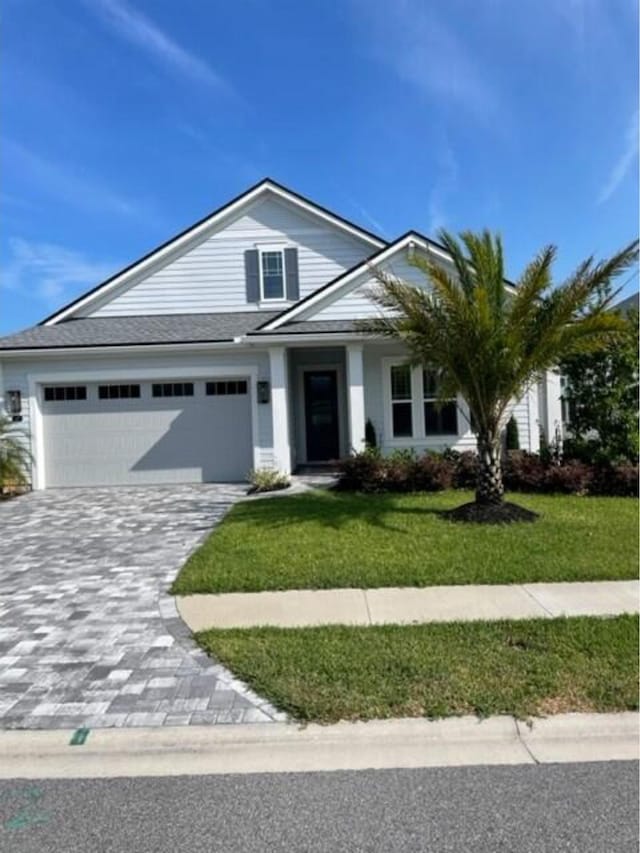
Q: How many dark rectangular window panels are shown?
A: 4